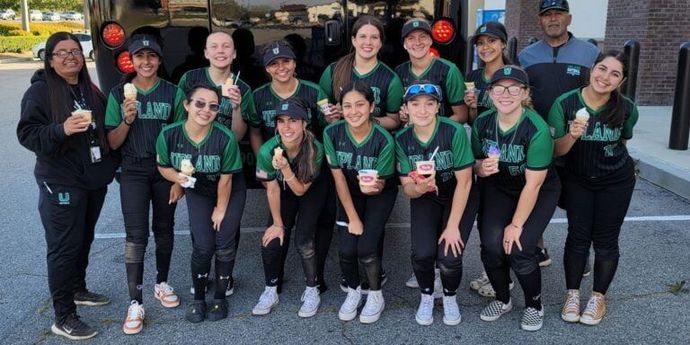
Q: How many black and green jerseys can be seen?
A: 12